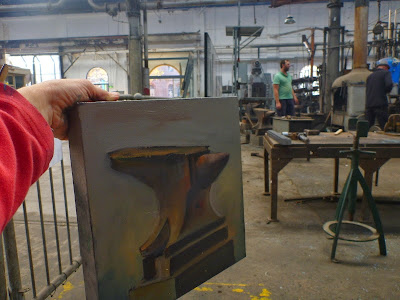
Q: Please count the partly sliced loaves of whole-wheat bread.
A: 0